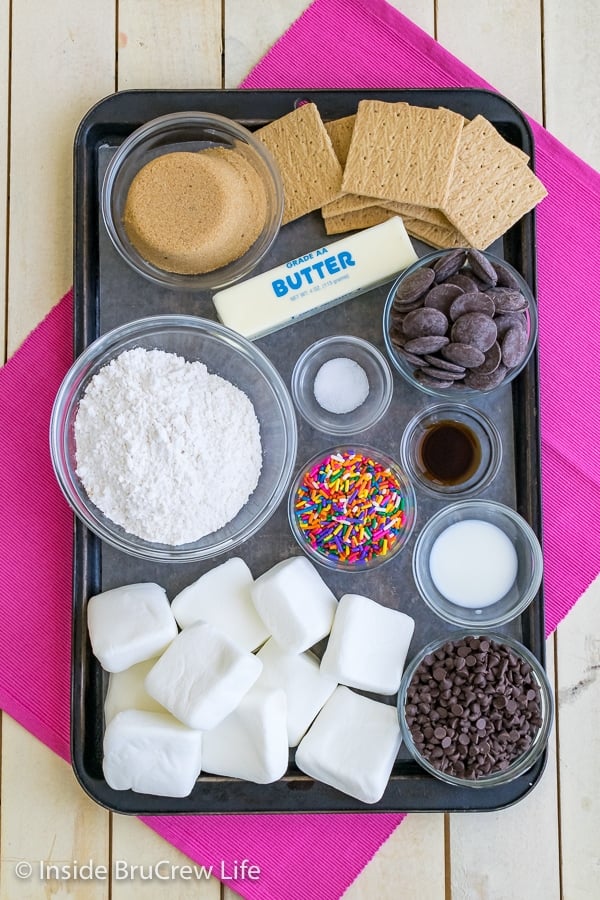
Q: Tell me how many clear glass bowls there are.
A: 8